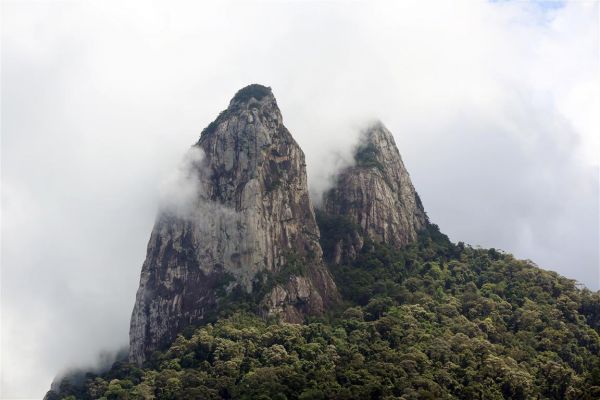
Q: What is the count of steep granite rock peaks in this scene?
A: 2